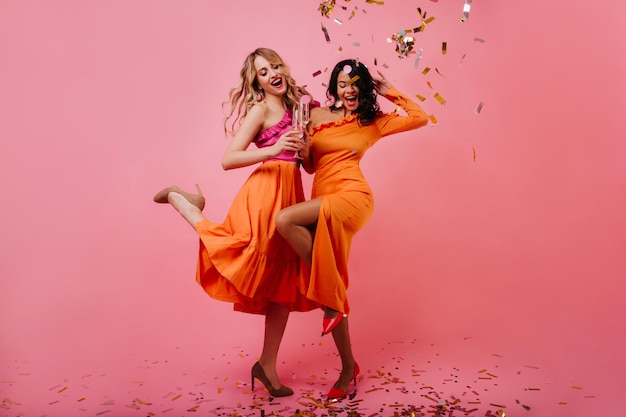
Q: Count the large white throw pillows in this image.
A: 0